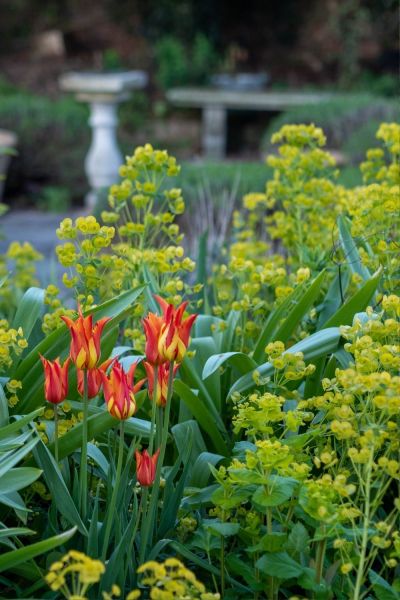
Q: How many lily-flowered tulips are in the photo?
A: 8